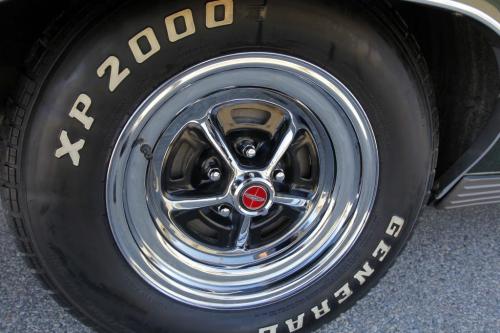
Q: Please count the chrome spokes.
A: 5